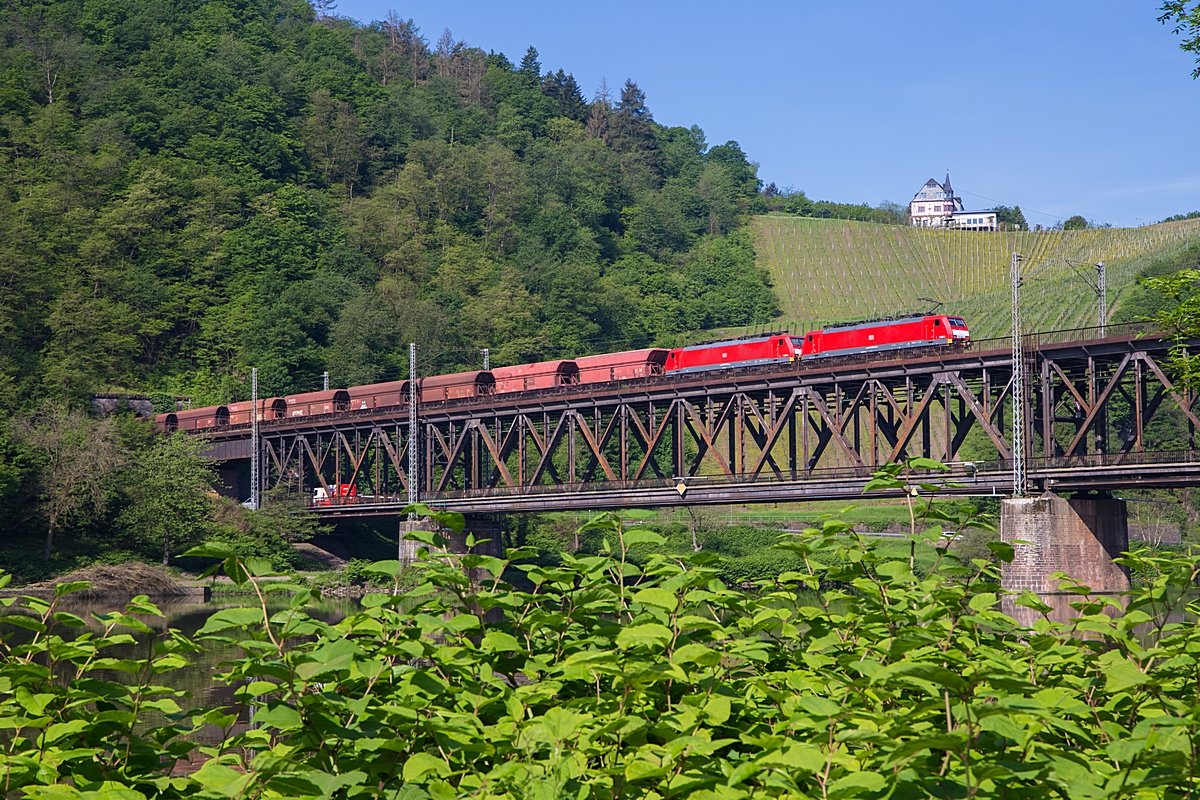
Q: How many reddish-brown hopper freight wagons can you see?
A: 8